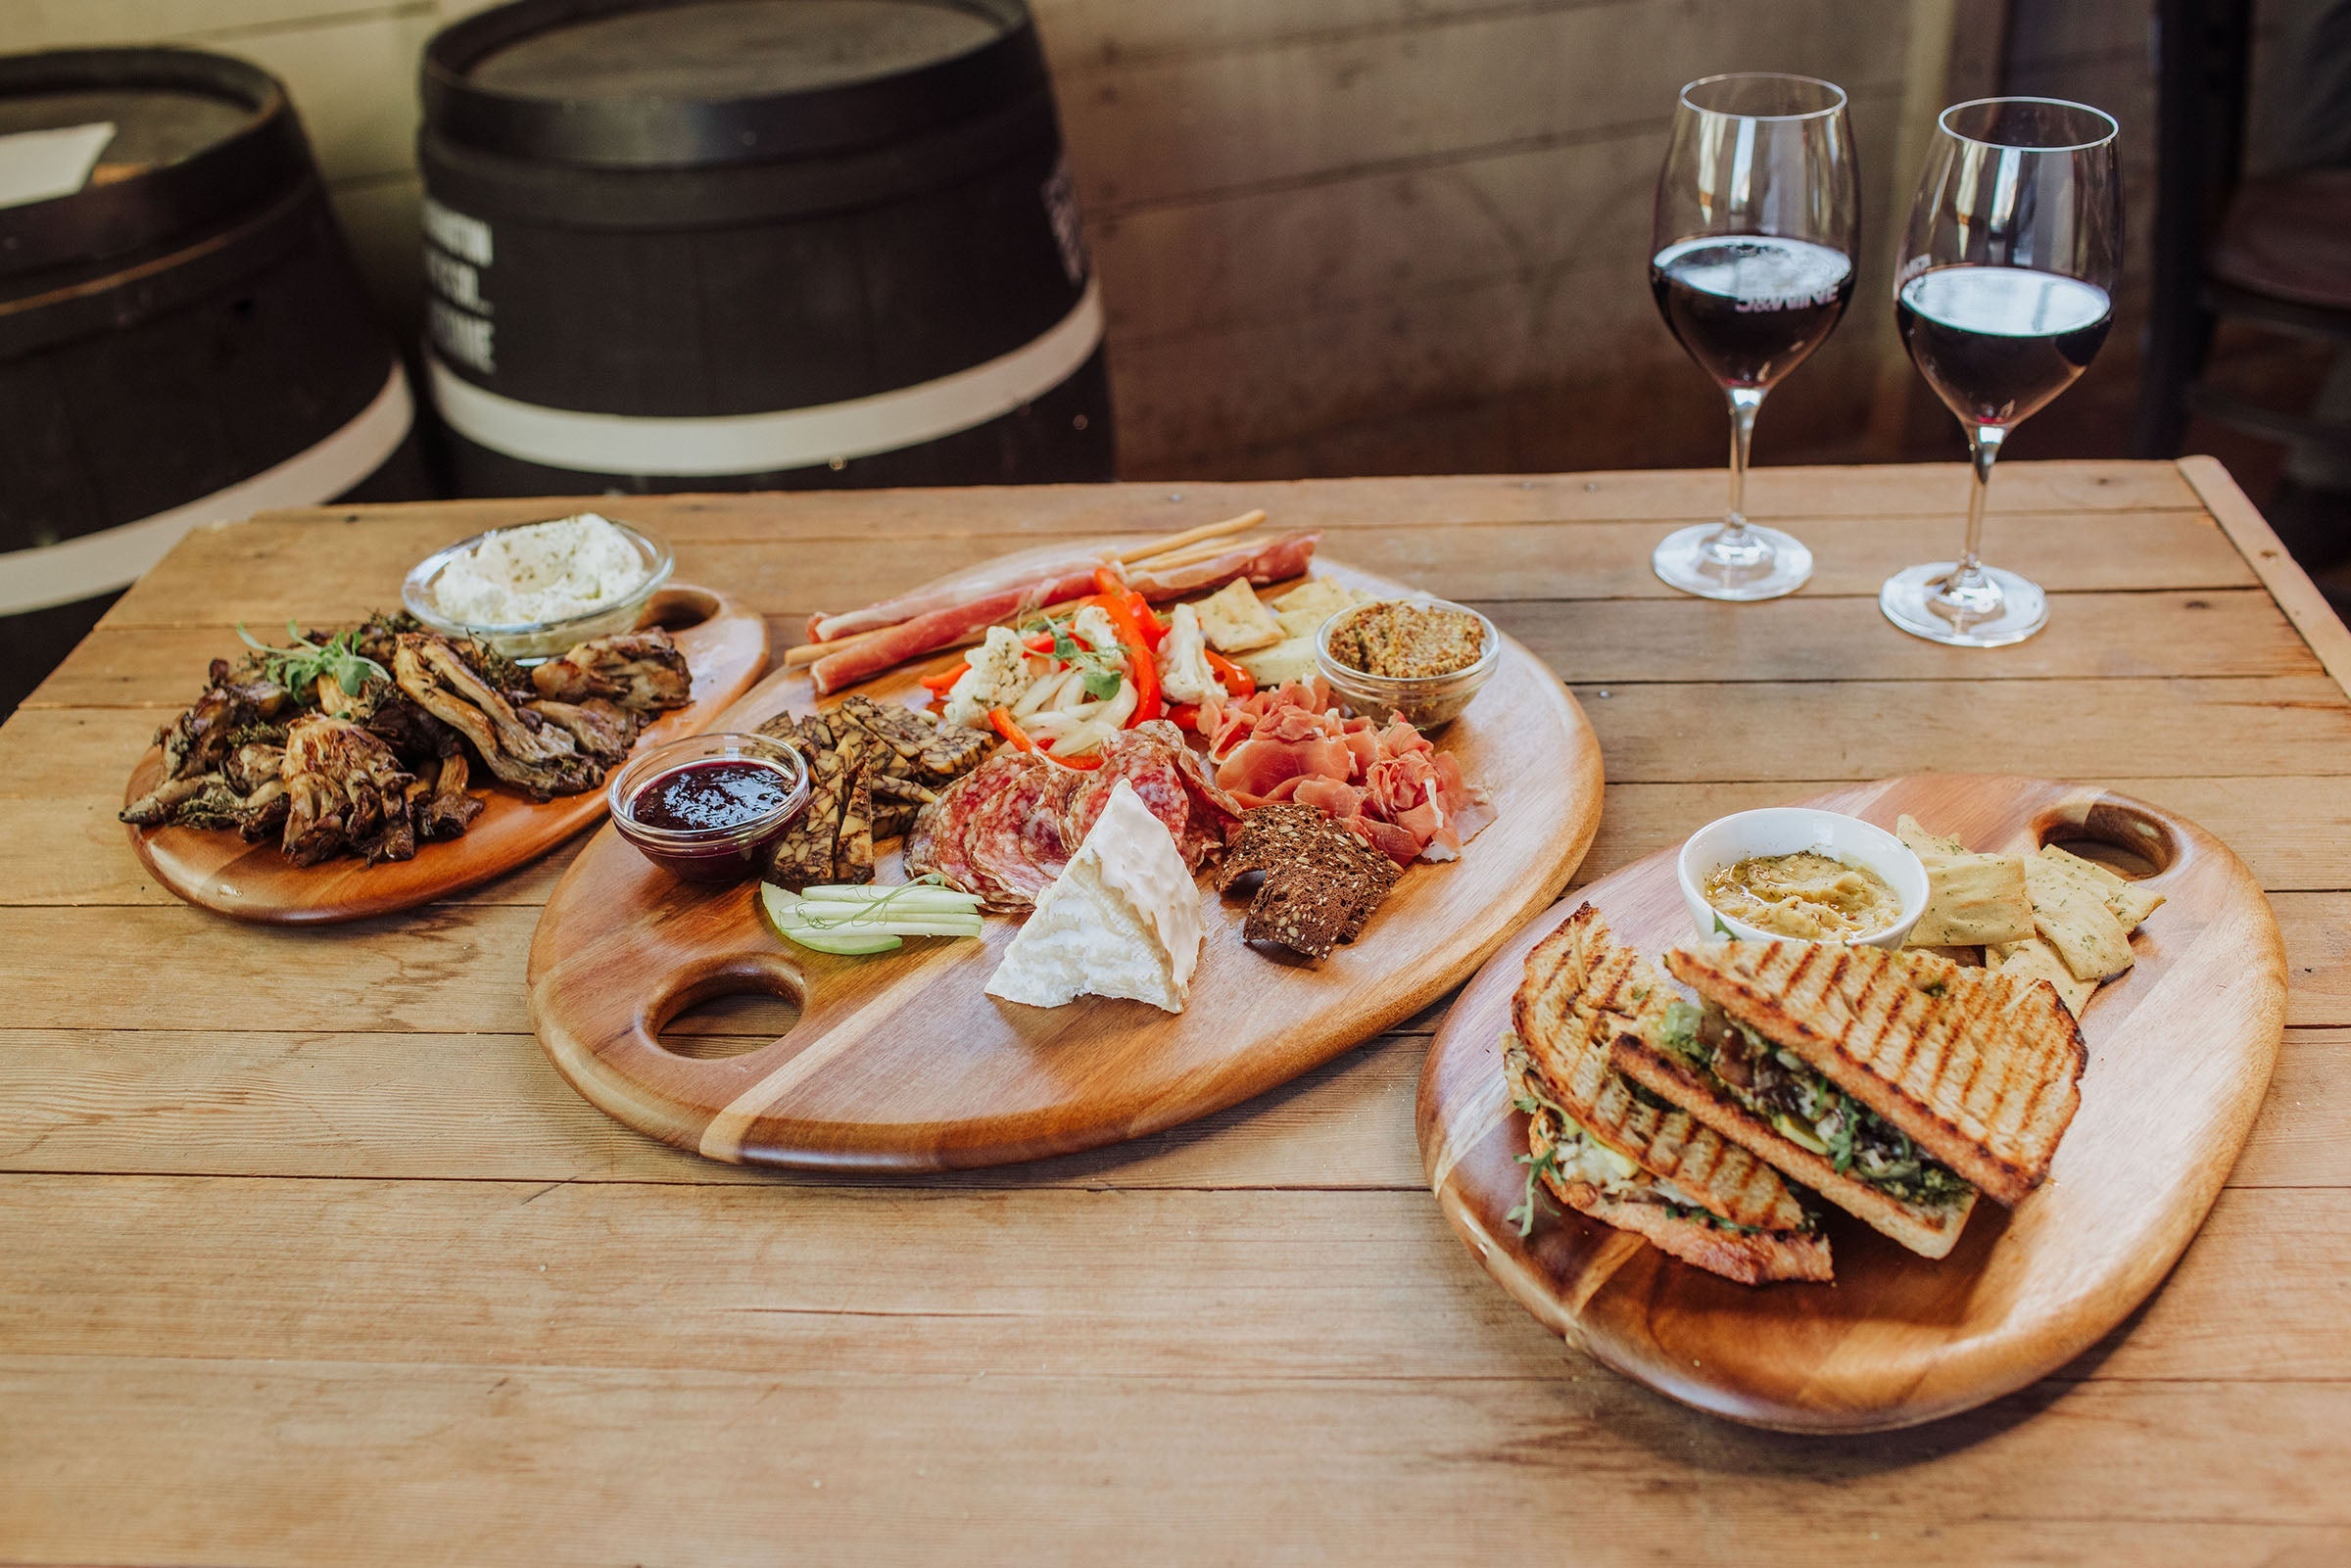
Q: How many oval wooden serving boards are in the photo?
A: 3